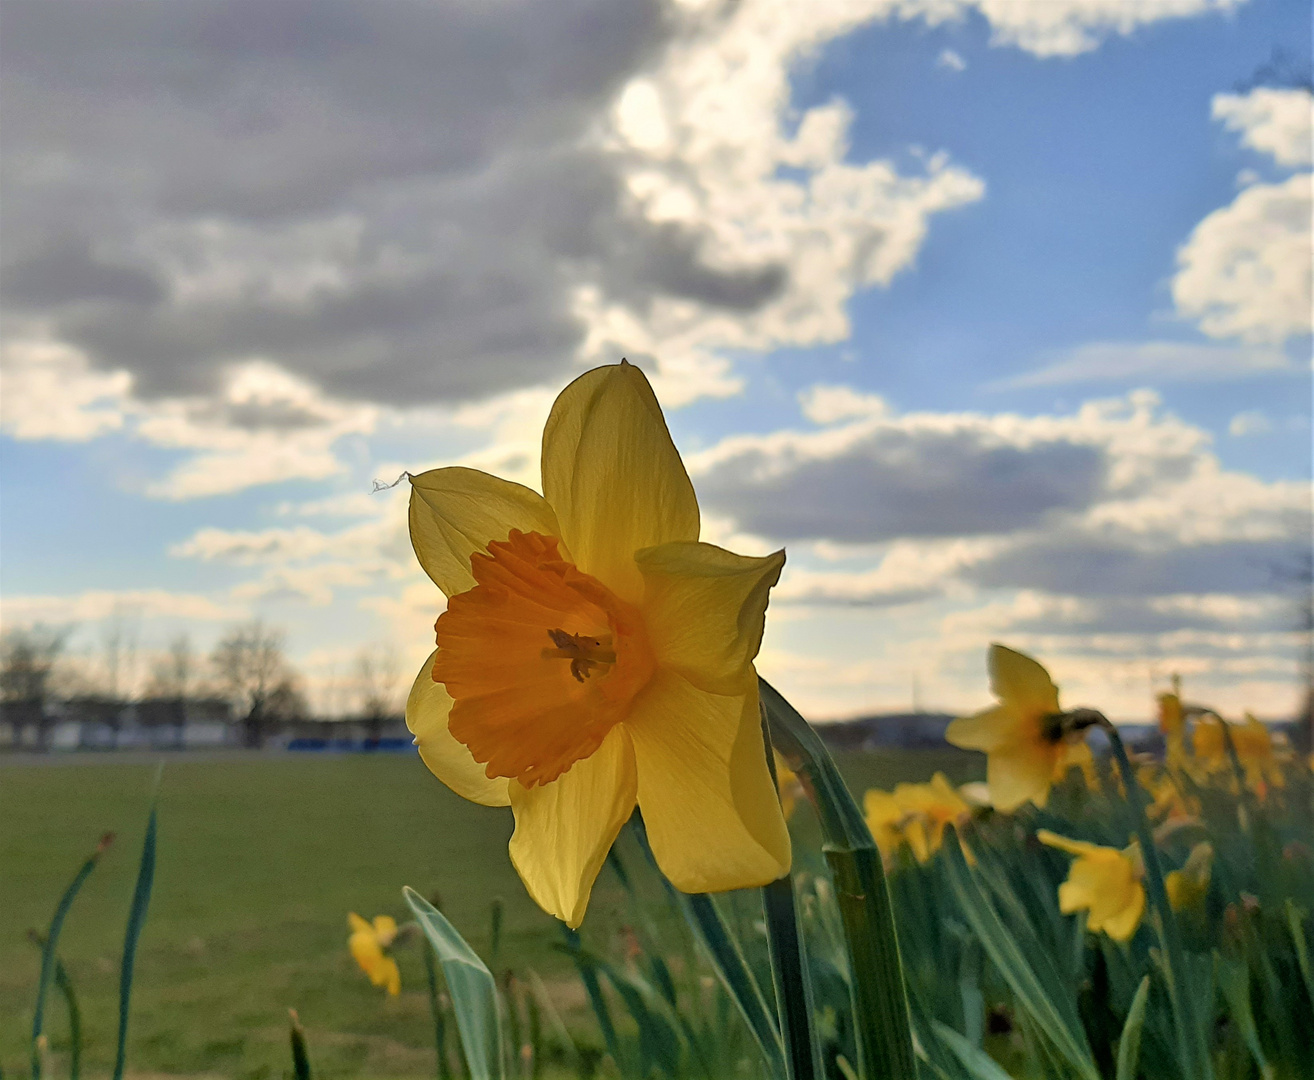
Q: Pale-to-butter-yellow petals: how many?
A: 6